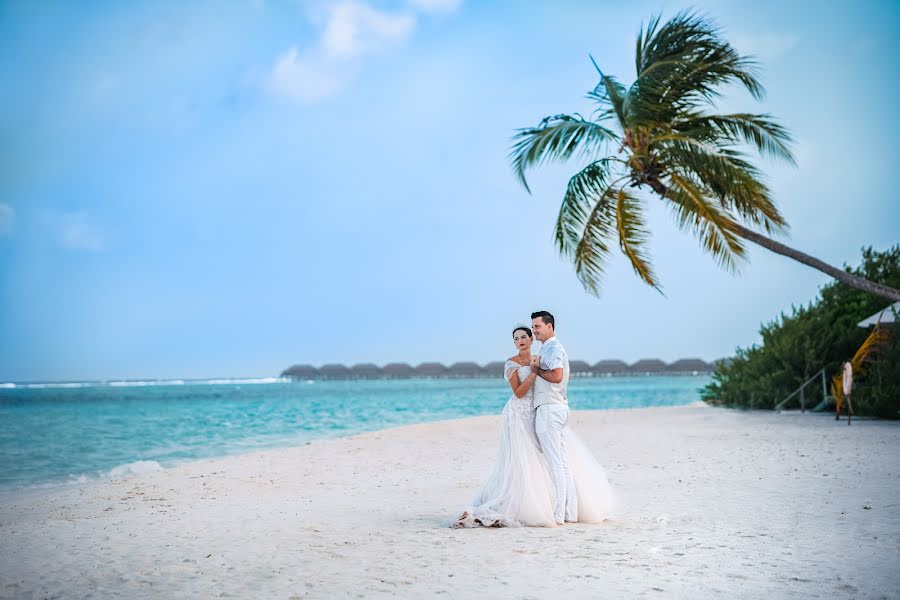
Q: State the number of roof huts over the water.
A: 11